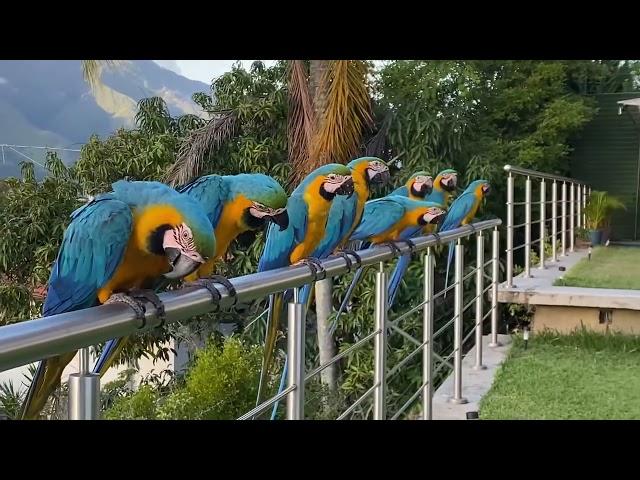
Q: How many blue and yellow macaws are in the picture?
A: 8